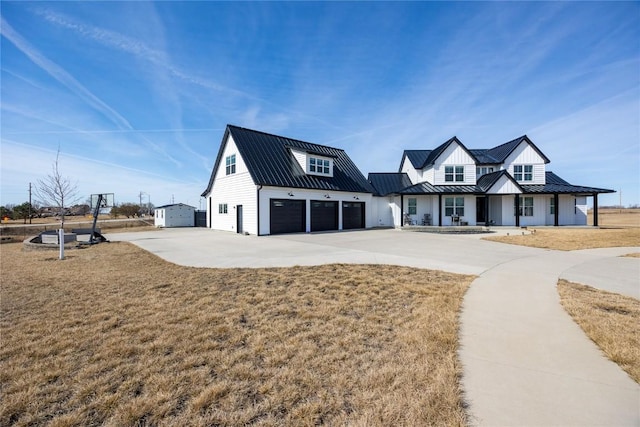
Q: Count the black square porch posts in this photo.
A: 6